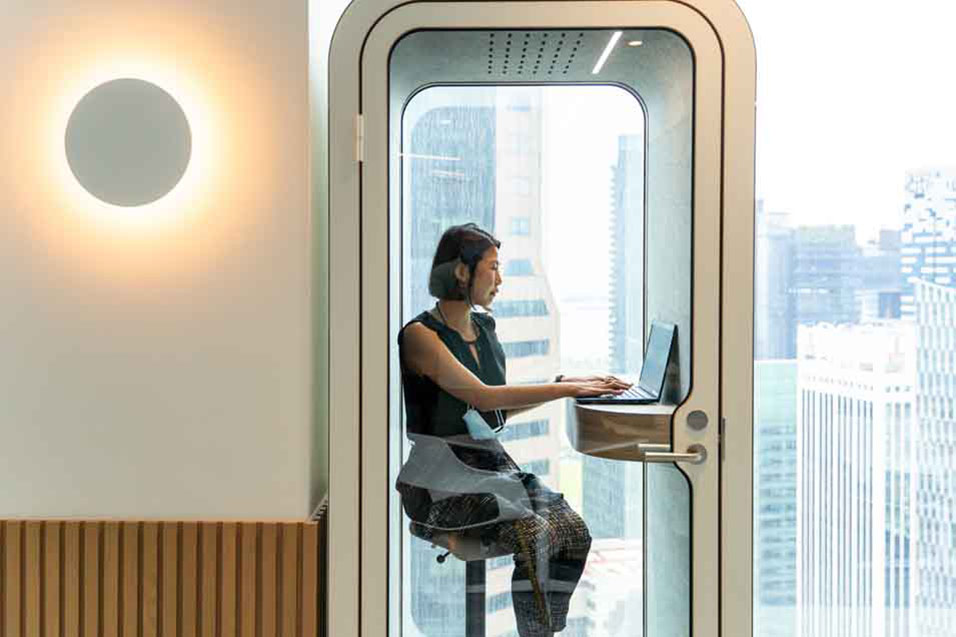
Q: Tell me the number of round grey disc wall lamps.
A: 1